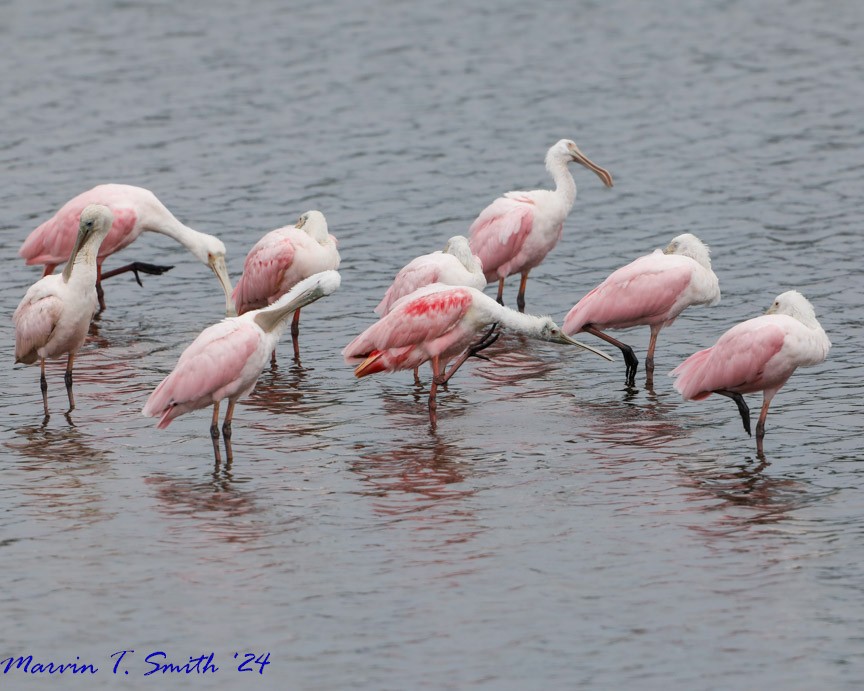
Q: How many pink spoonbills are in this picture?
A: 9